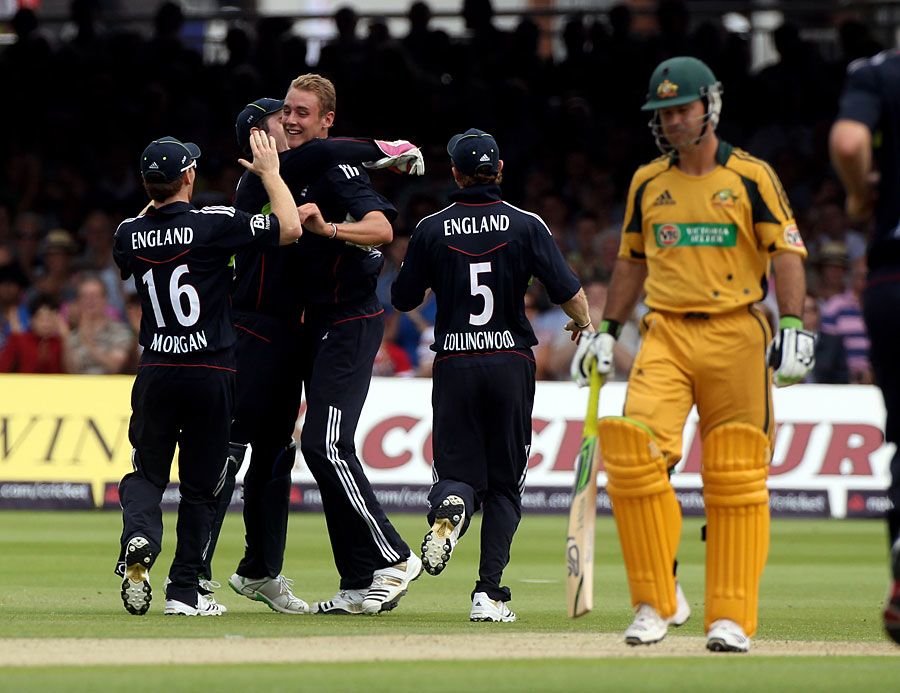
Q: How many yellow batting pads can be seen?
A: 2